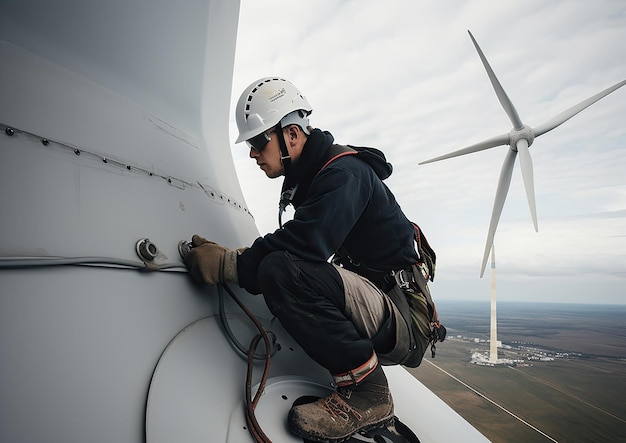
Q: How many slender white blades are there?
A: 5